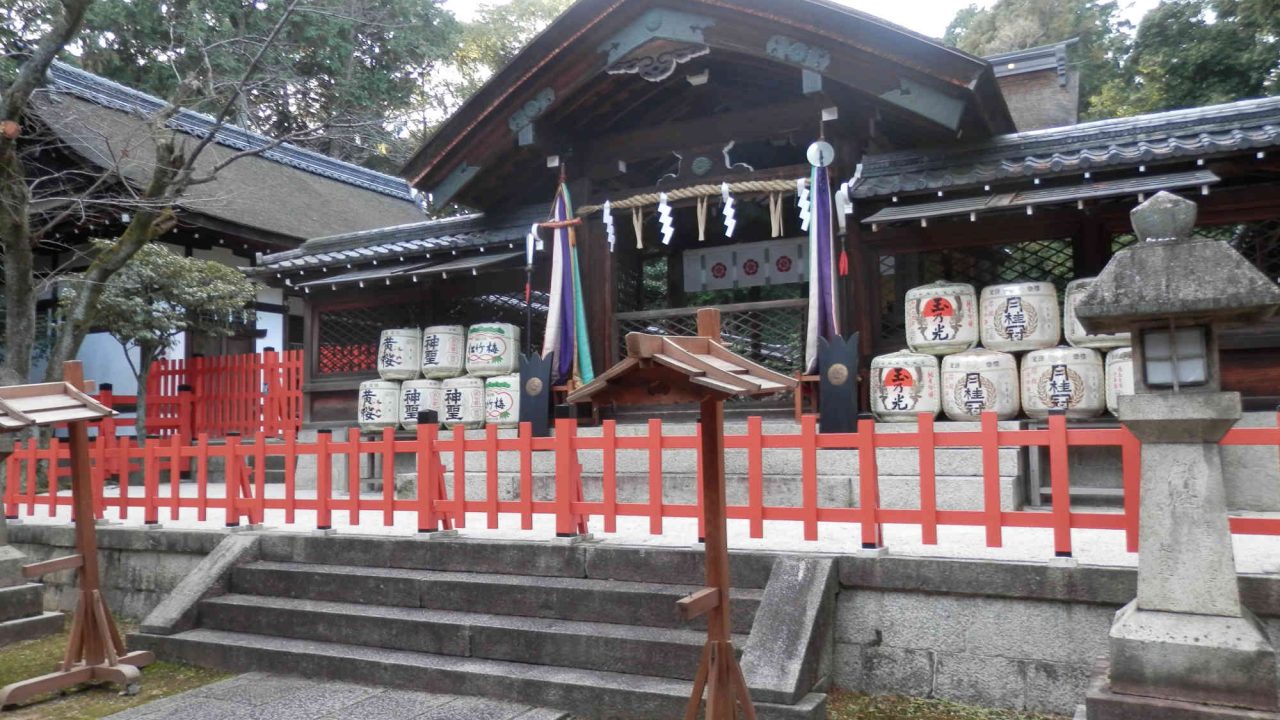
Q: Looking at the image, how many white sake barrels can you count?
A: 14